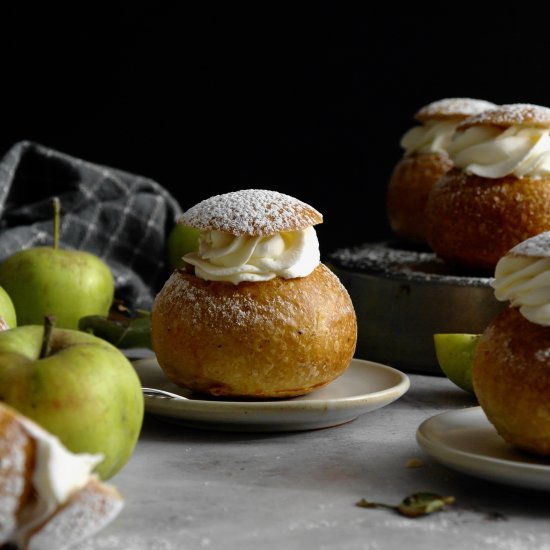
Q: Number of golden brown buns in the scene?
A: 5